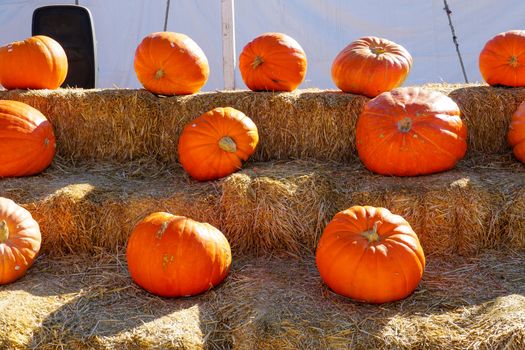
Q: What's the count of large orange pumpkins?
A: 12